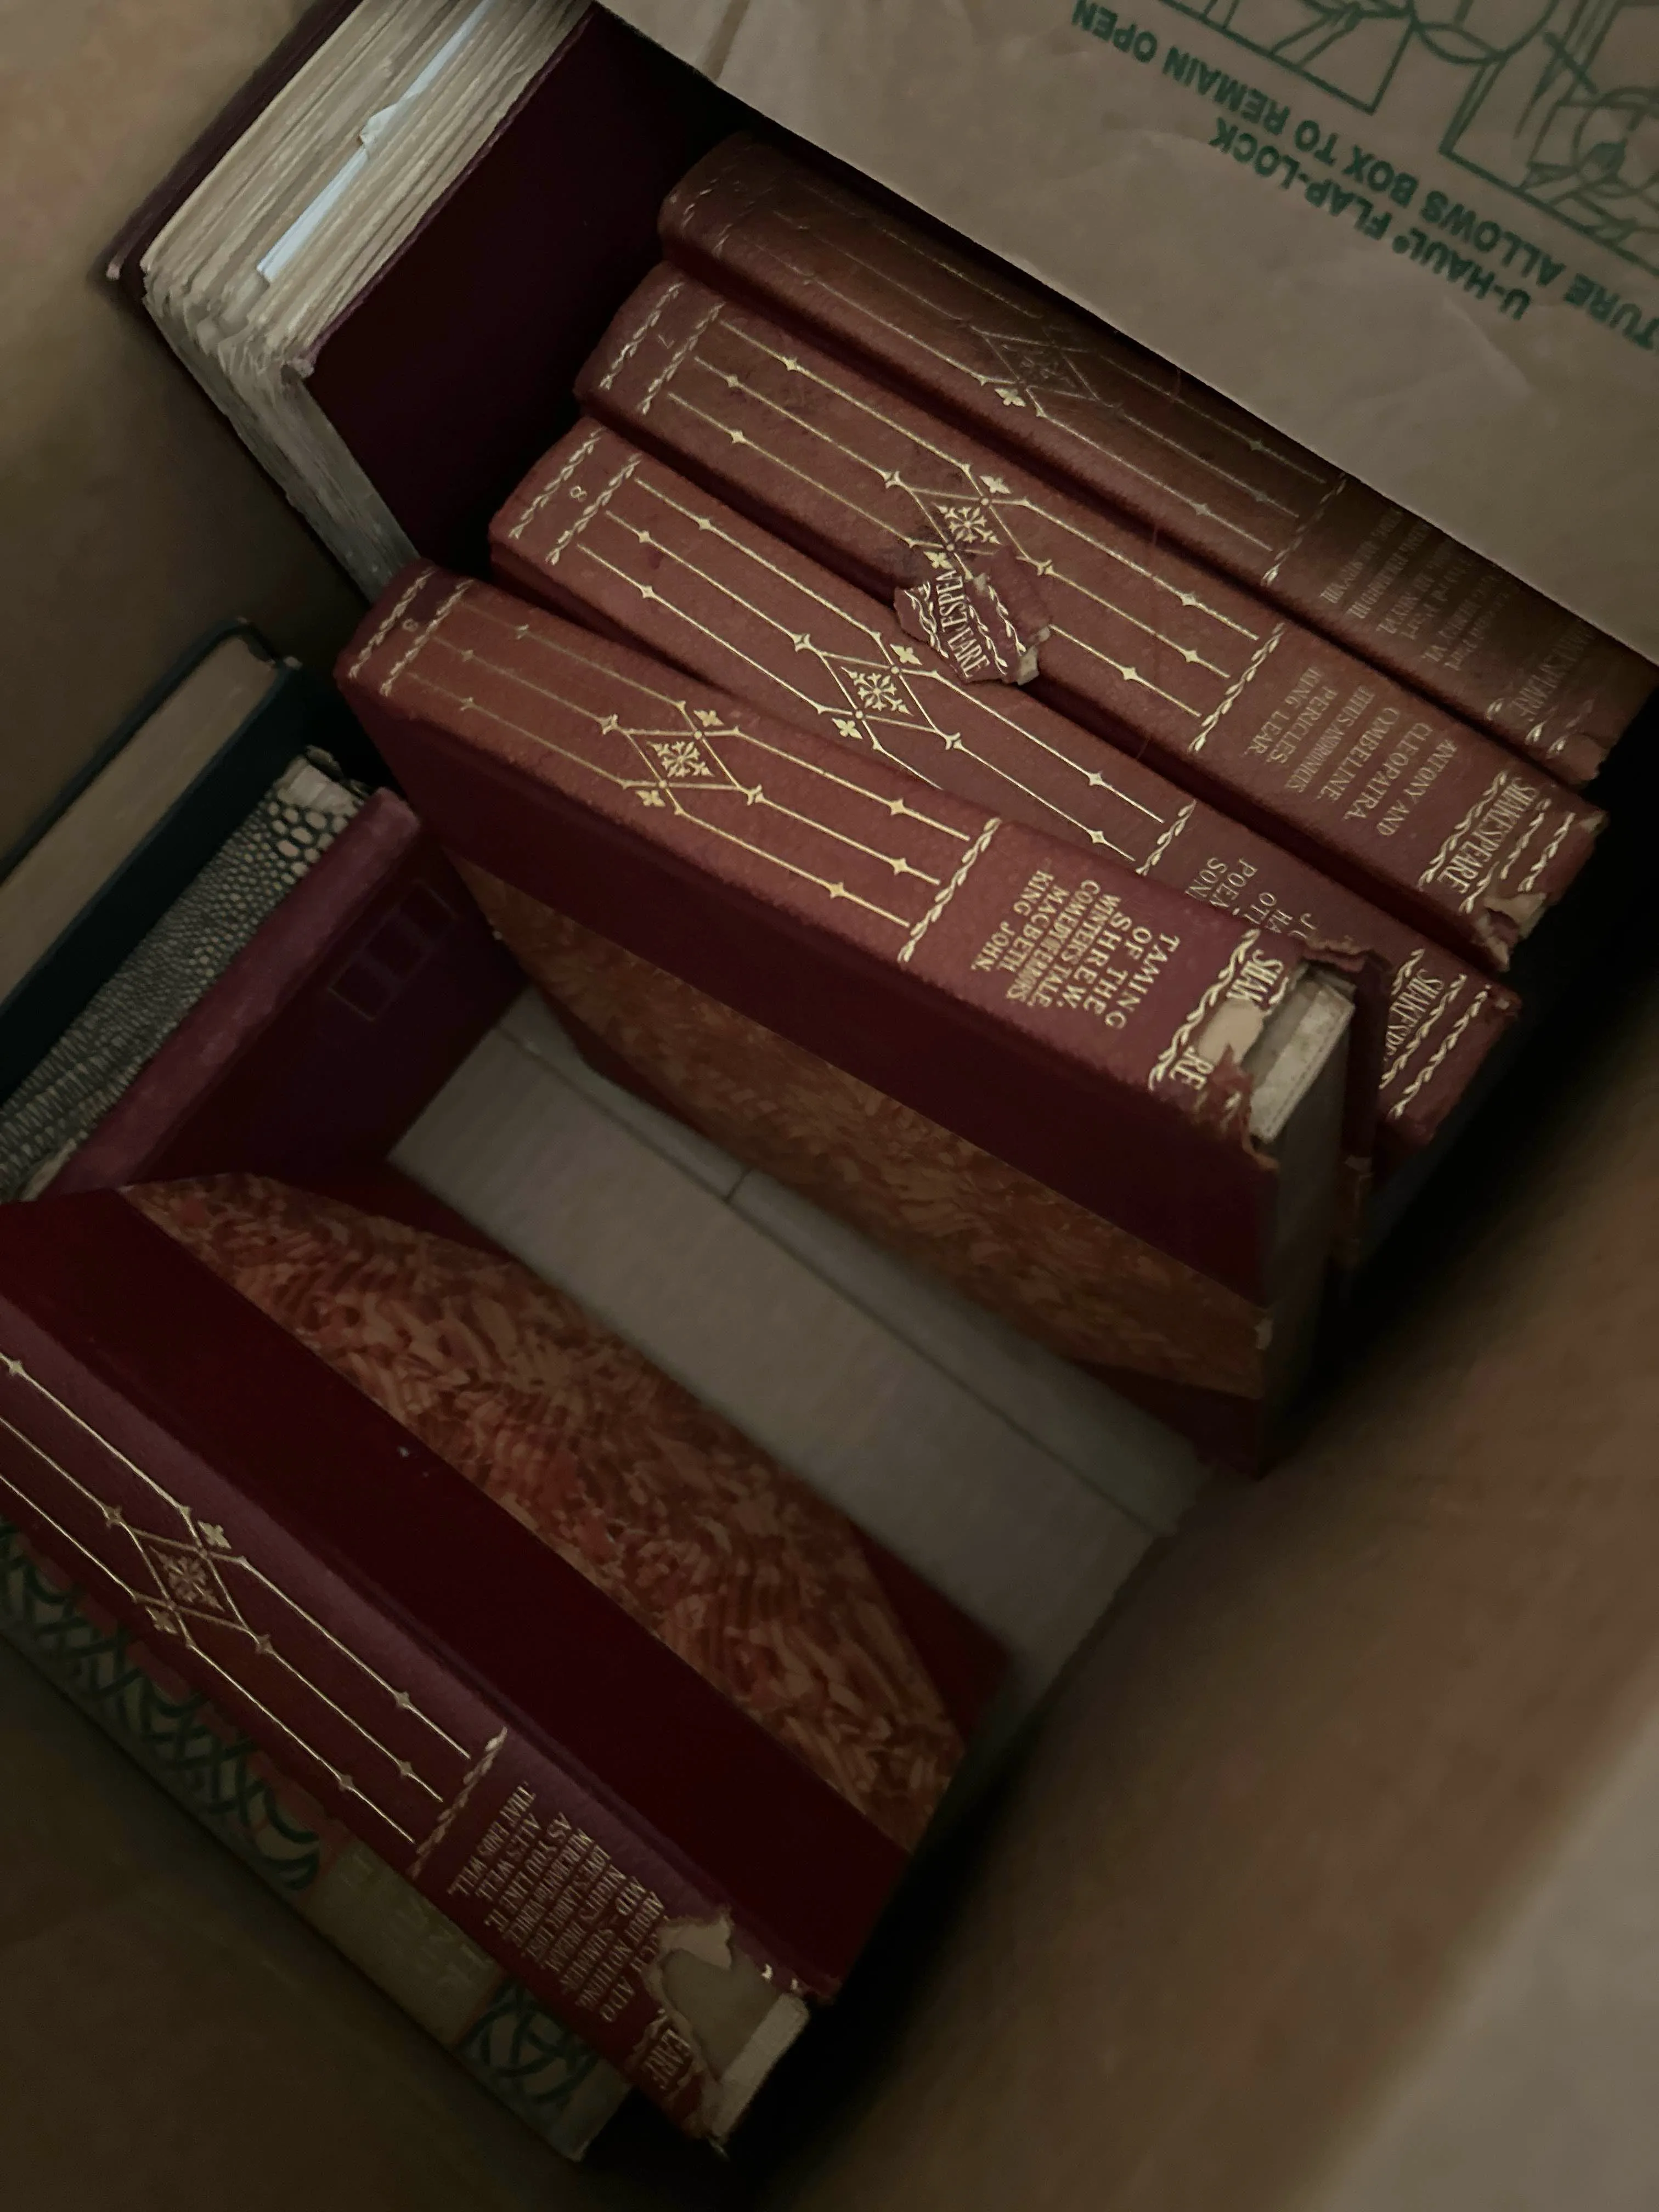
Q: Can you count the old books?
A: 10